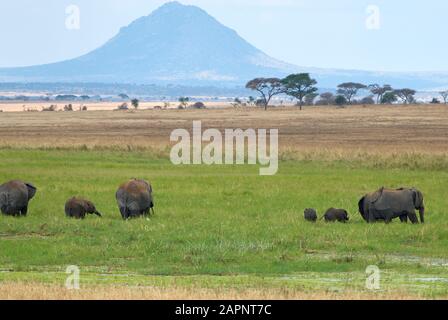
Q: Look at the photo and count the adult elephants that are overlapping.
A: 2